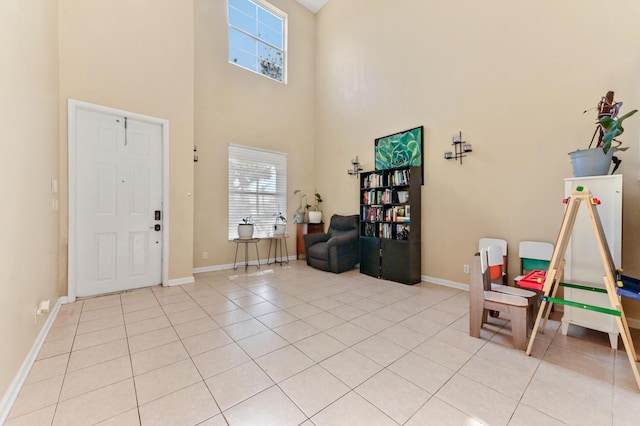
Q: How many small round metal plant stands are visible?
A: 2